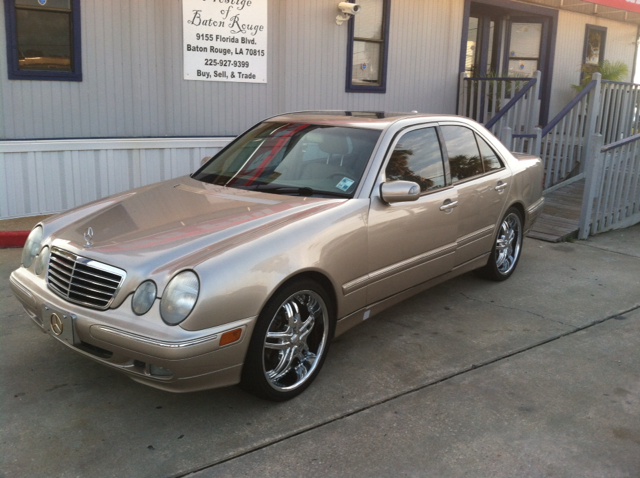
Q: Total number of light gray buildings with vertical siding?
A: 1